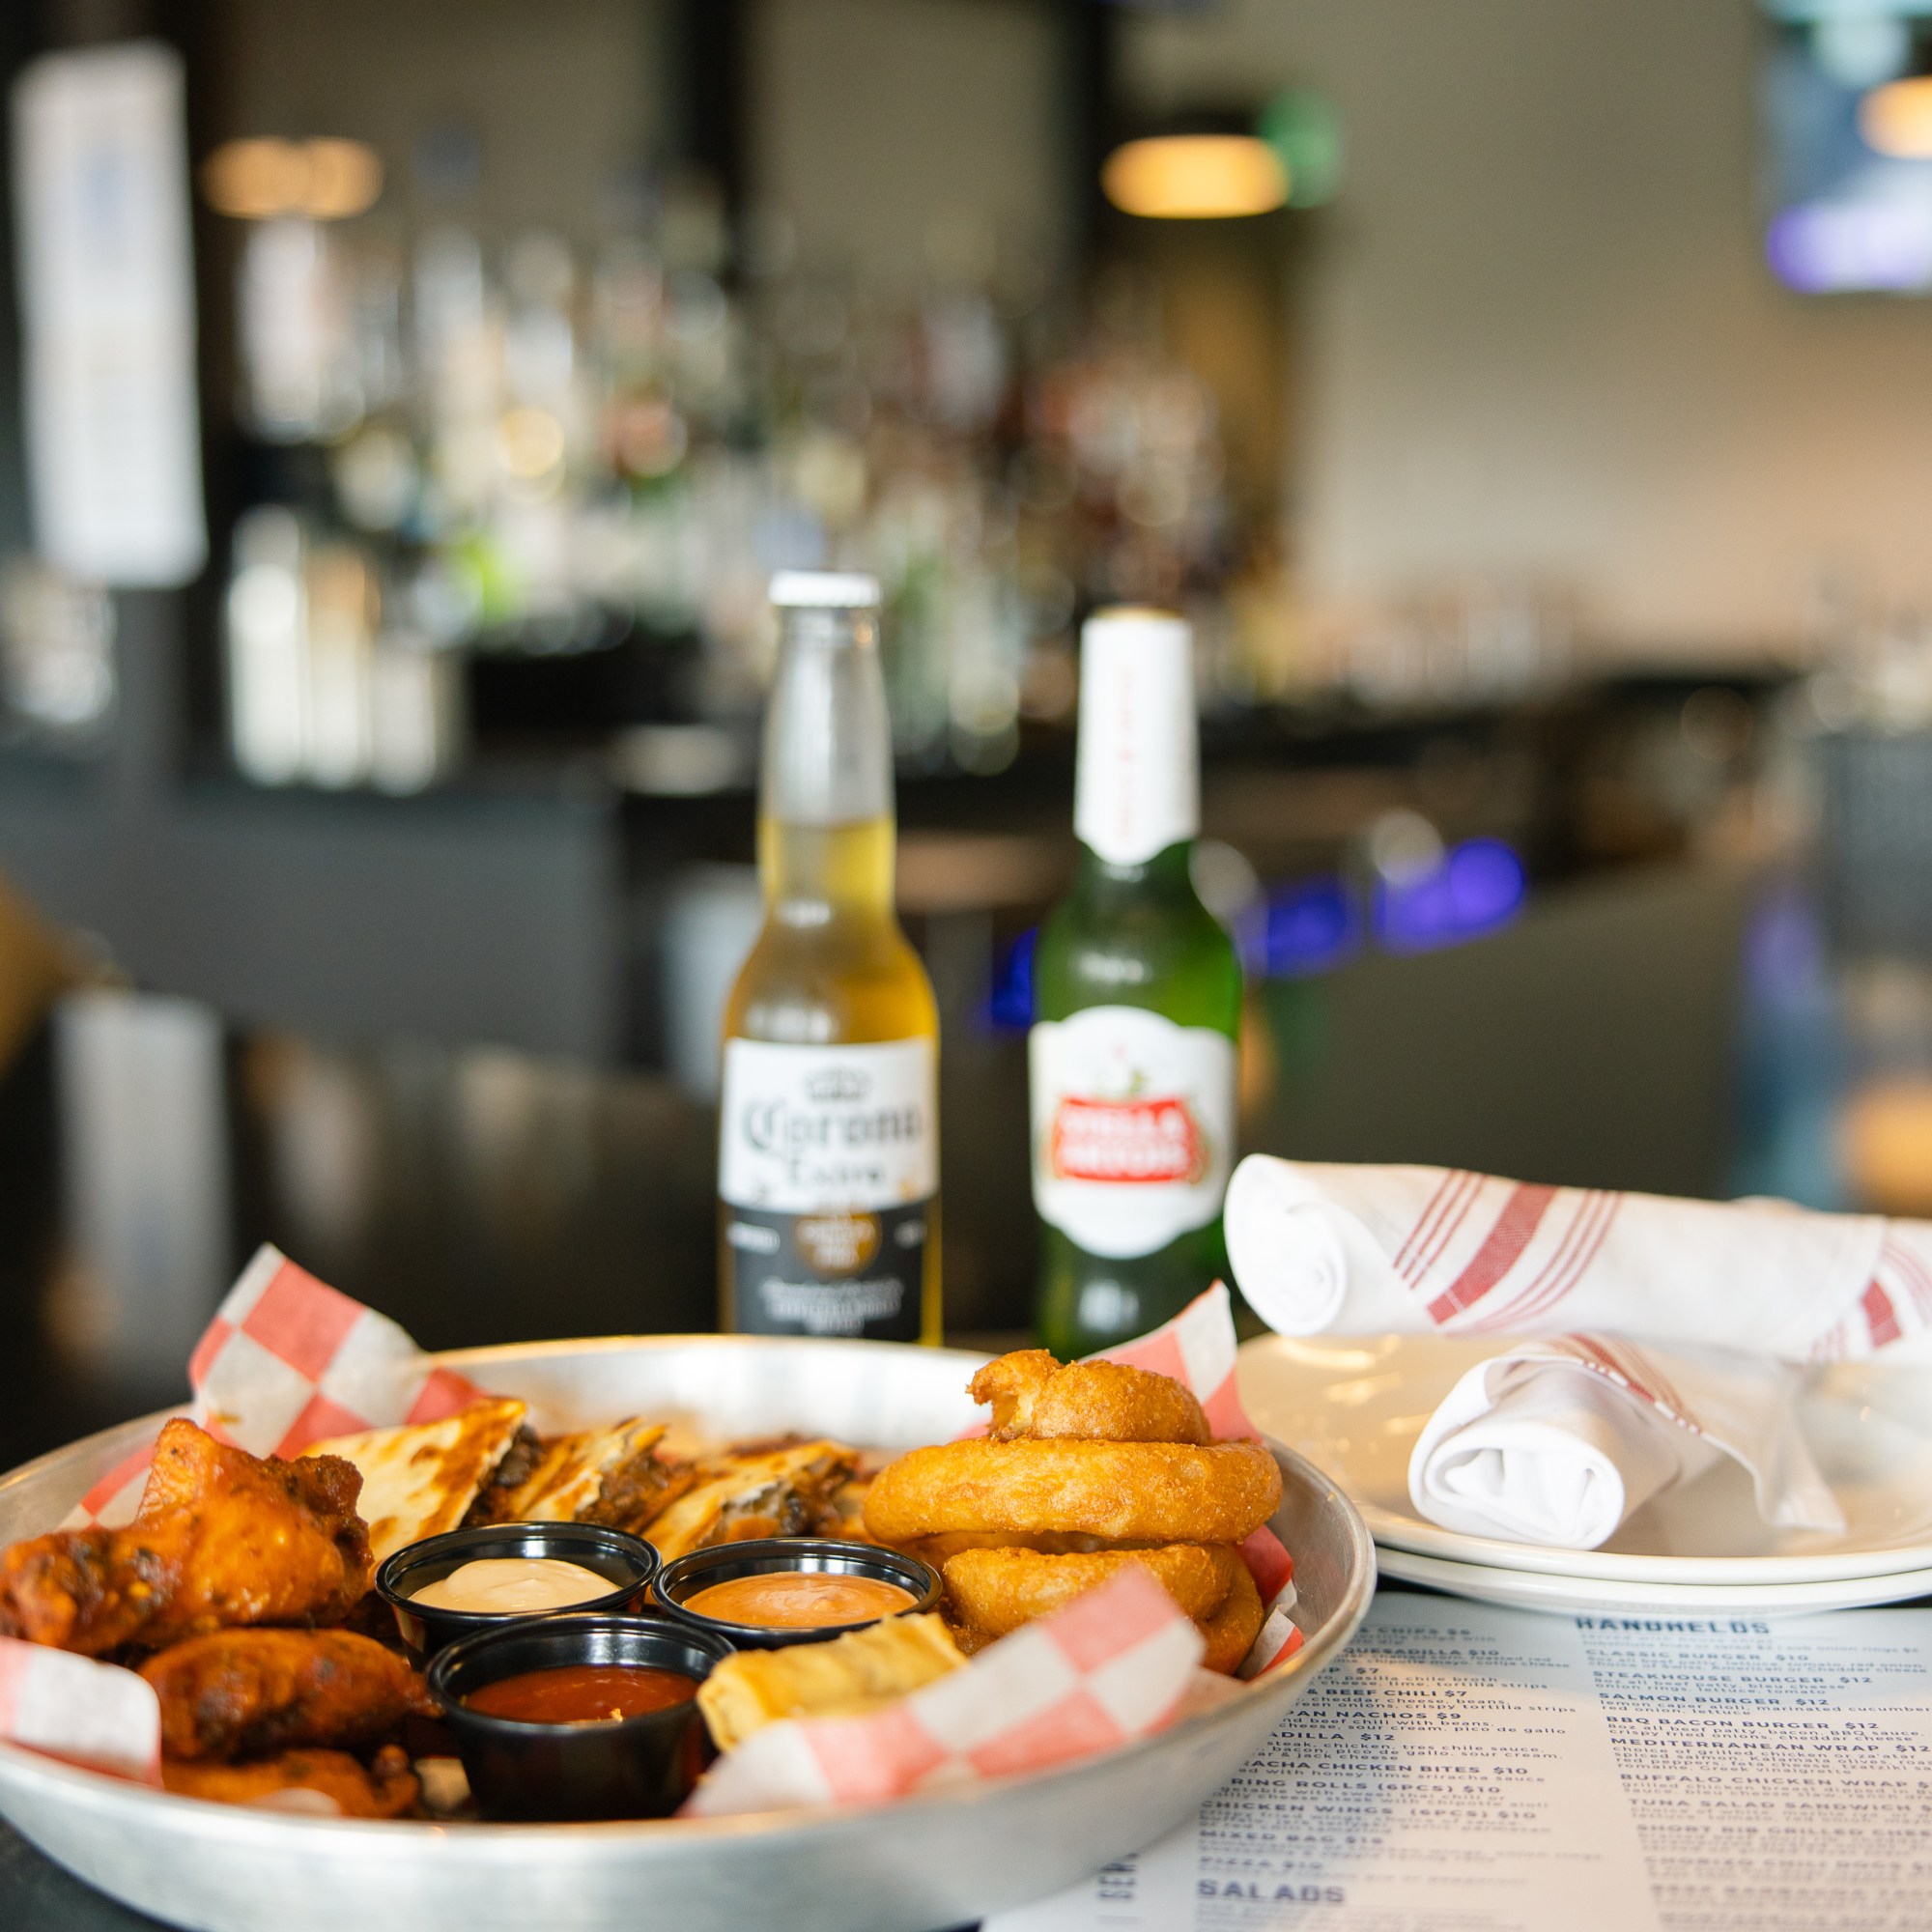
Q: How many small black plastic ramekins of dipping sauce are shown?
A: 3